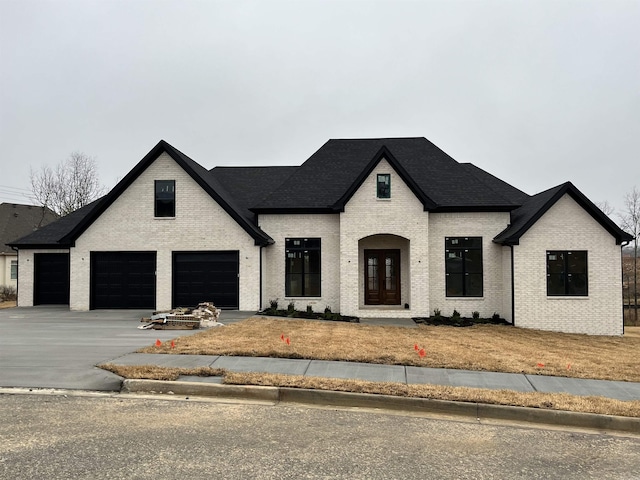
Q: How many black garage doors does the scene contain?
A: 3